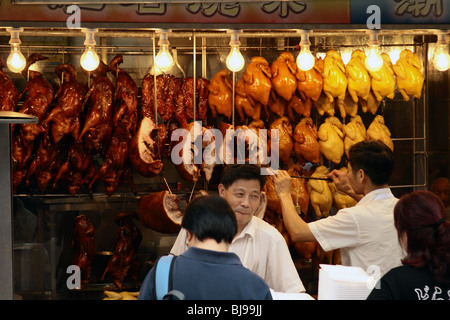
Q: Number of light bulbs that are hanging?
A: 7